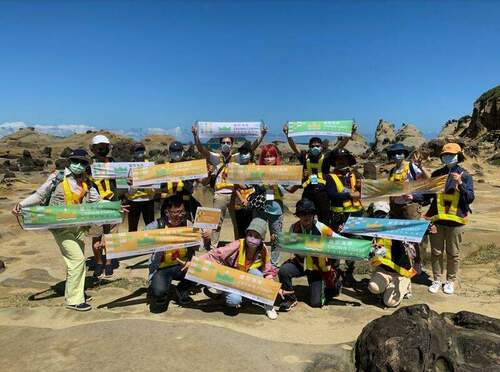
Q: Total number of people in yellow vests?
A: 15